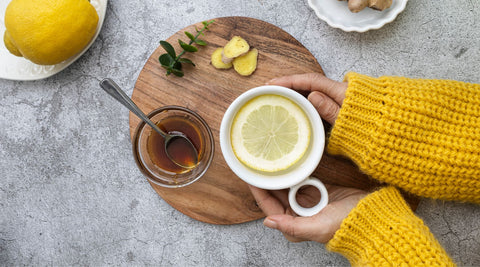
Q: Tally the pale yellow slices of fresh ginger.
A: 3